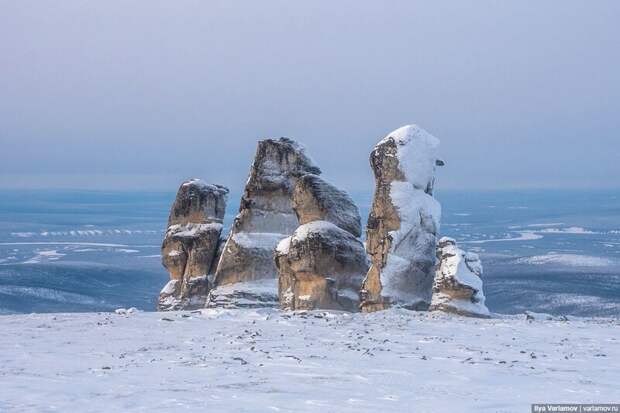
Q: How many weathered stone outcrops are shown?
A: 5